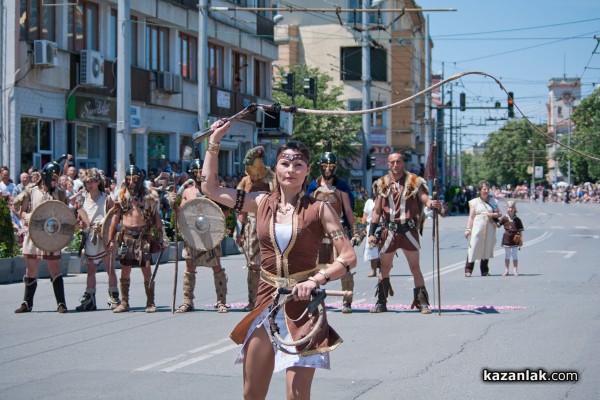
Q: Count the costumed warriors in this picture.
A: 8